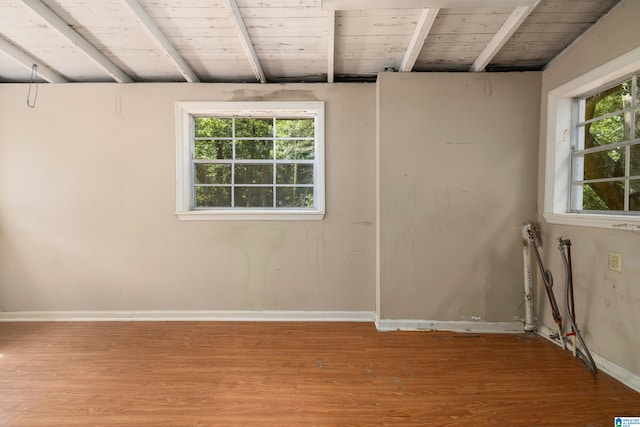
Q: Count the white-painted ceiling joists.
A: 7